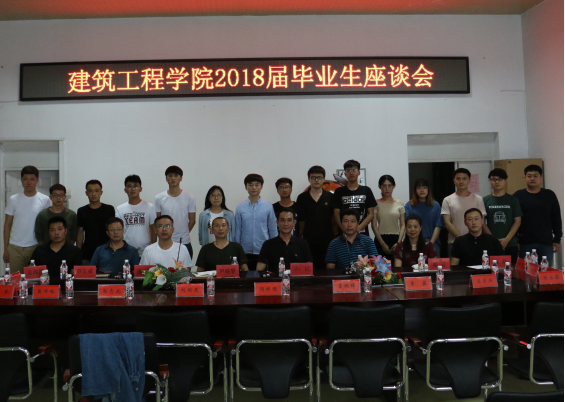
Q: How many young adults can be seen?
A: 15